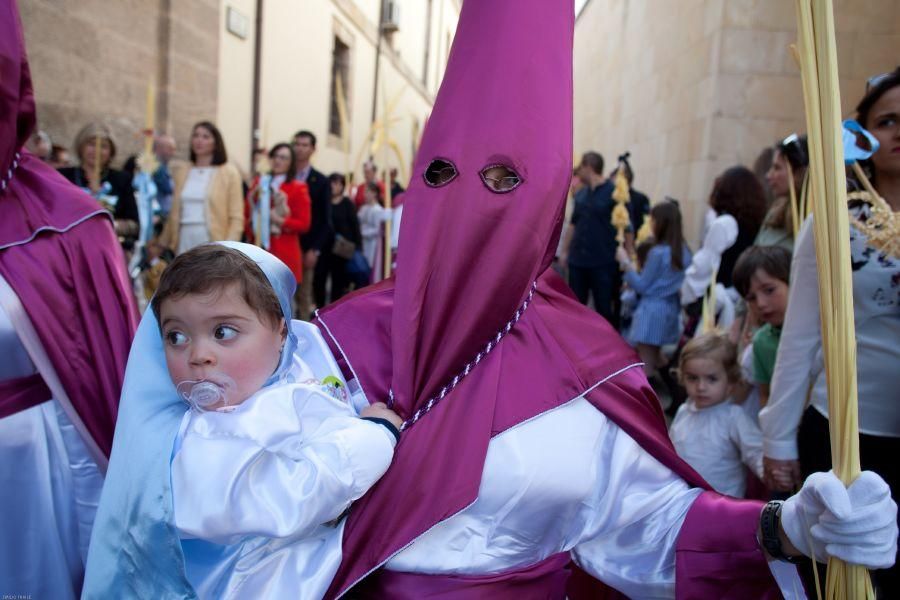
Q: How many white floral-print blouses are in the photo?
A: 1